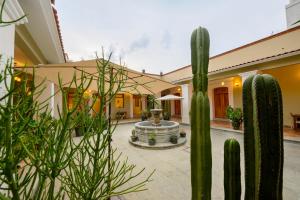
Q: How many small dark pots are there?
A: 4